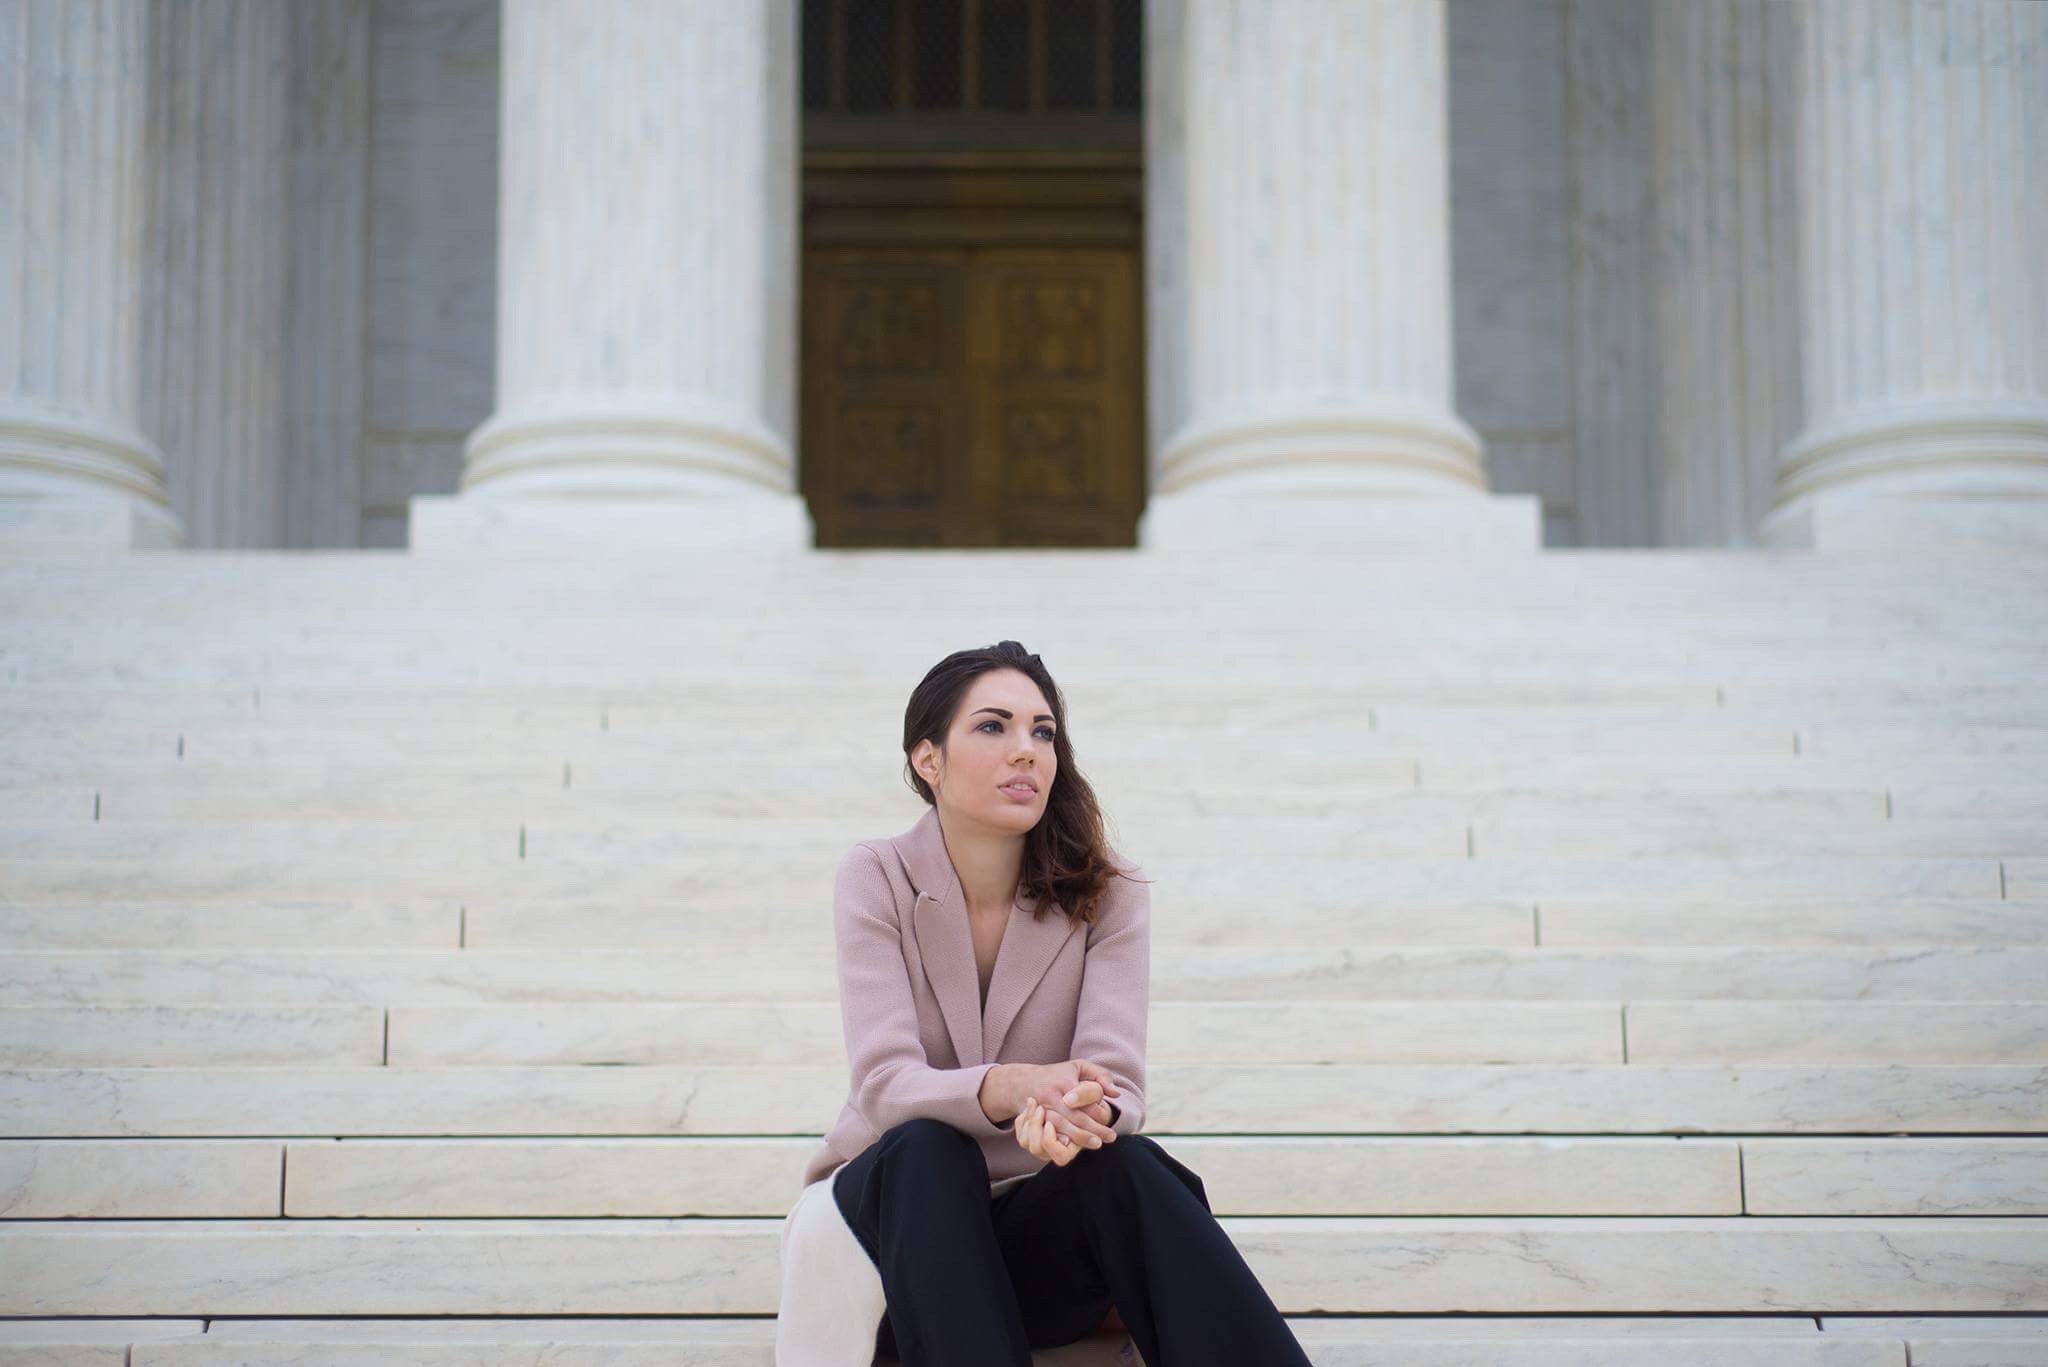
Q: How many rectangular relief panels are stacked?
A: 4